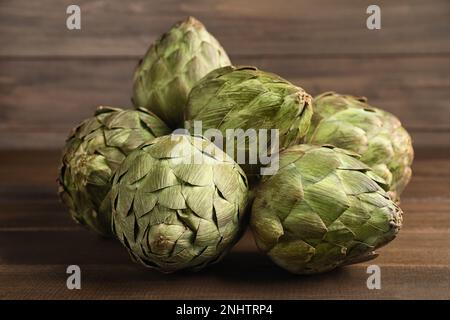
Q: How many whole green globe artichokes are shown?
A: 6